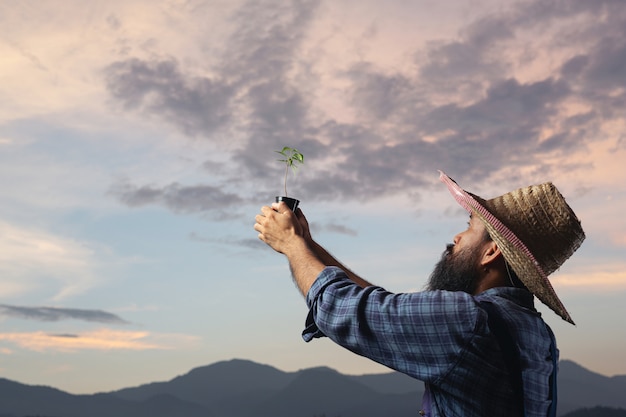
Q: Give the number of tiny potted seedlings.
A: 1